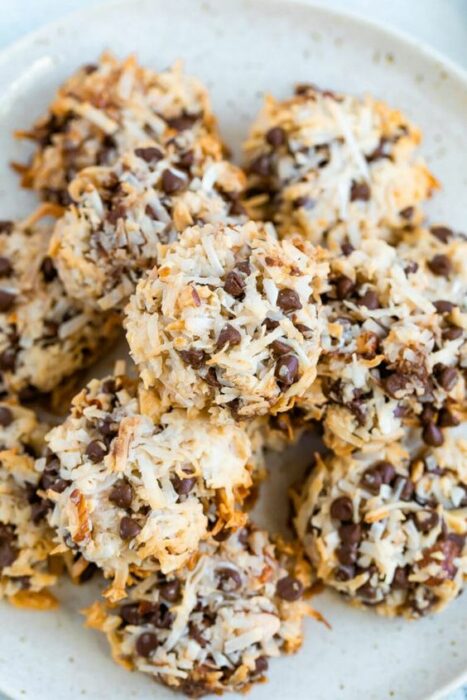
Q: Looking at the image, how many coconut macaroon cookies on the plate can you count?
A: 10